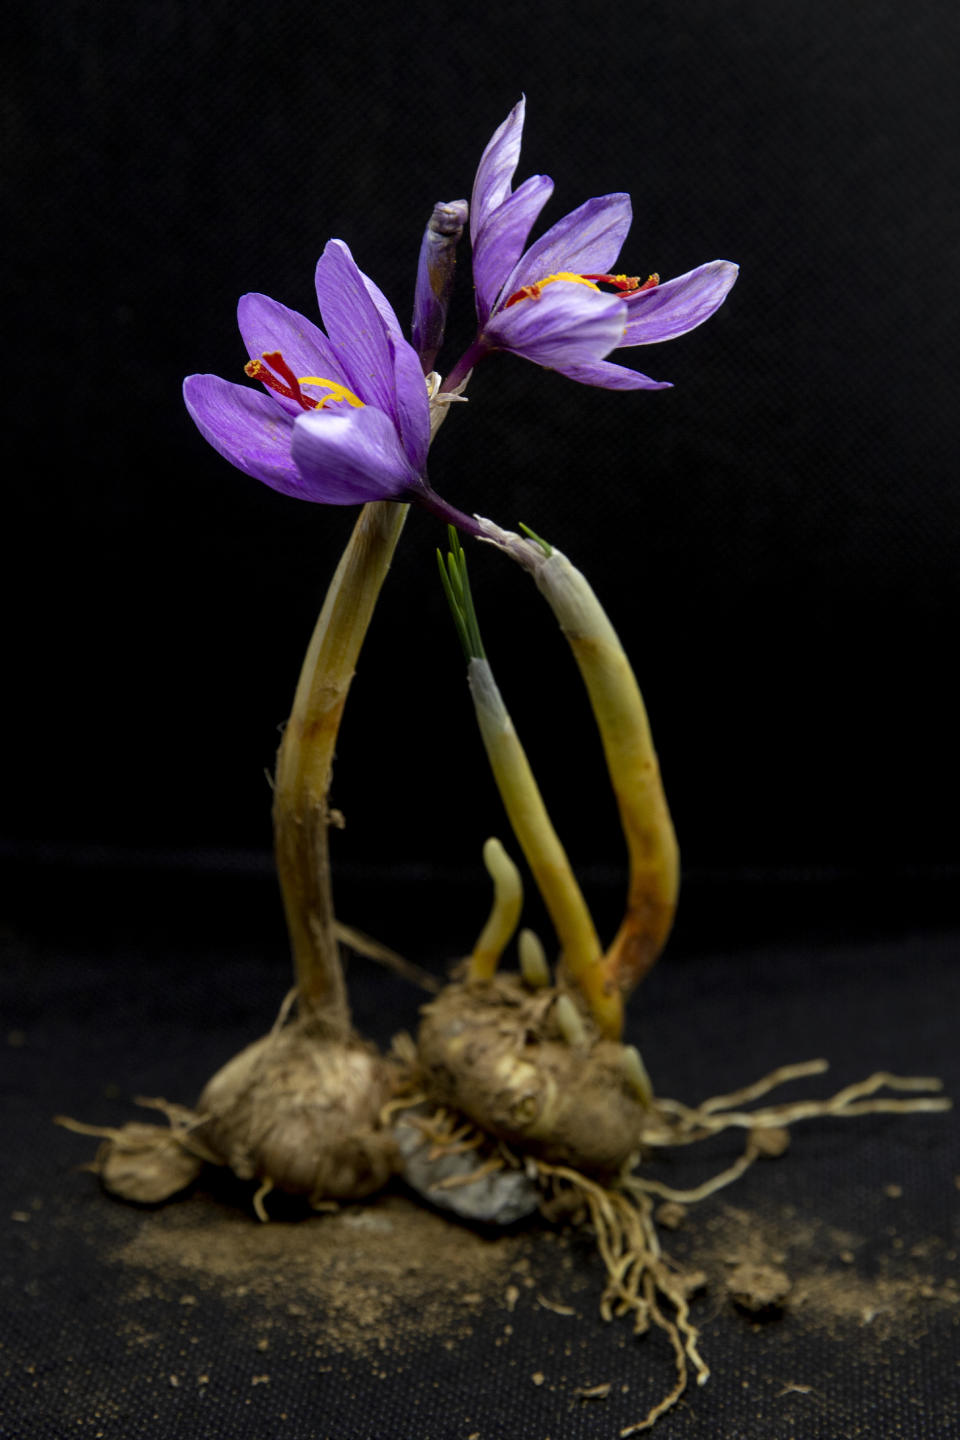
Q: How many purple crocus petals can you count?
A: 12